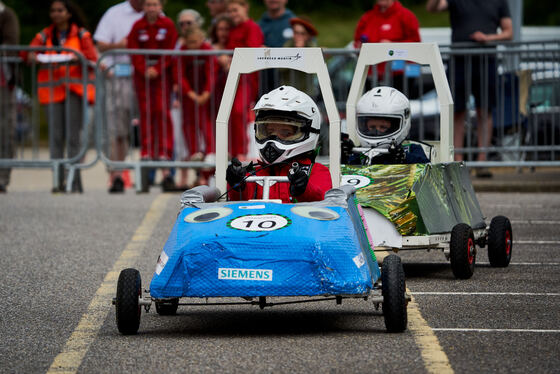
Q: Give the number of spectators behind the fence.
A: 13